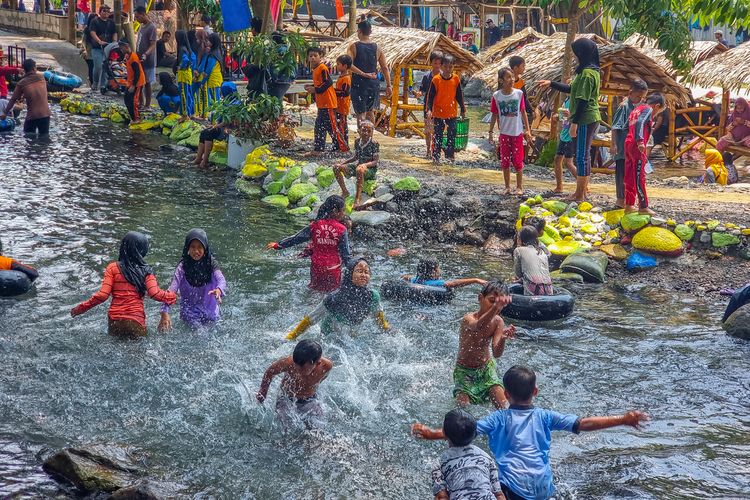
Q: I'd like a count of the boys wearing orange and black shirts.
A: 5